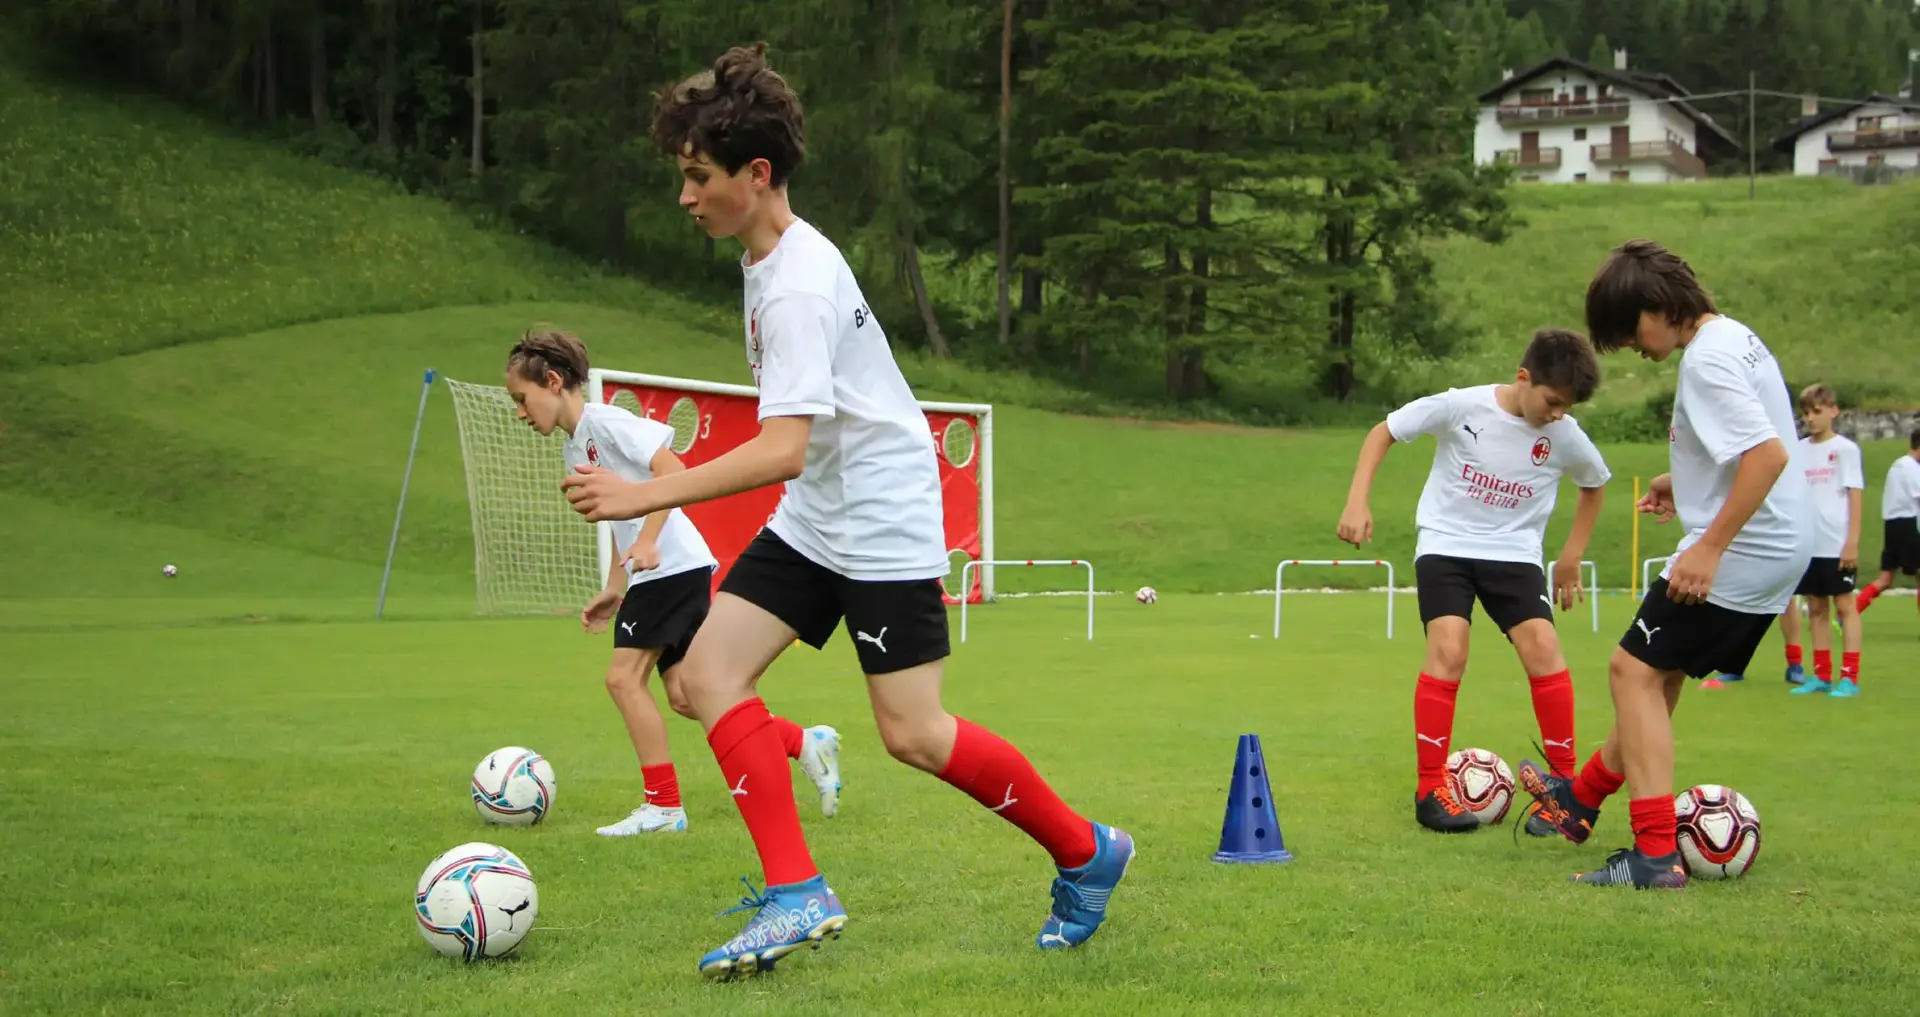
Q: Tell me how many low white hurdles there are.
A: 4